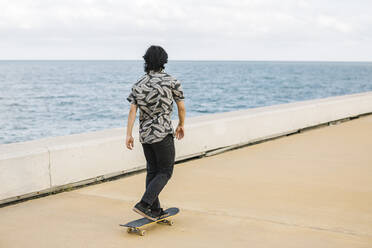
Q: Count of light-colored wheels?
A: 3